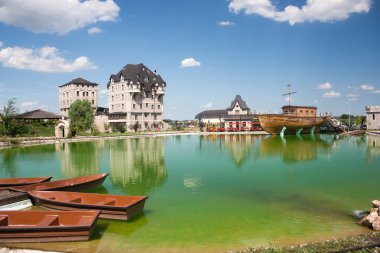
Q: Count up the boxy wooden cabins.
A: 1